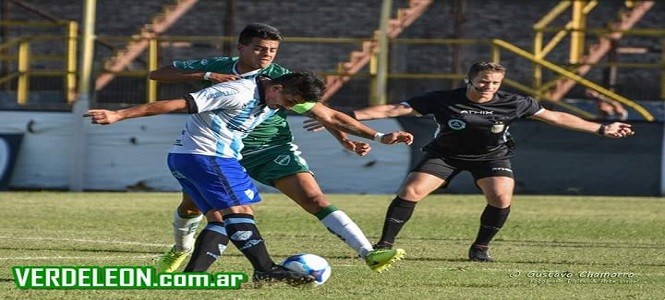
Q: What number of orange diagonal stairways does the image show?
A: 3